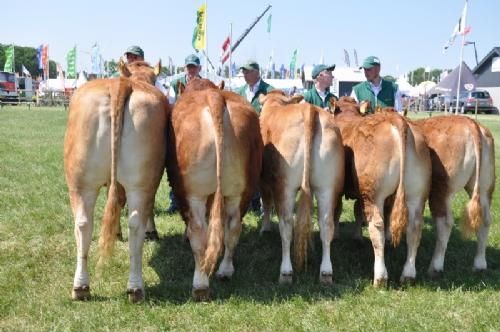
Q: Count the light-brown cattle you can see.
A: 5